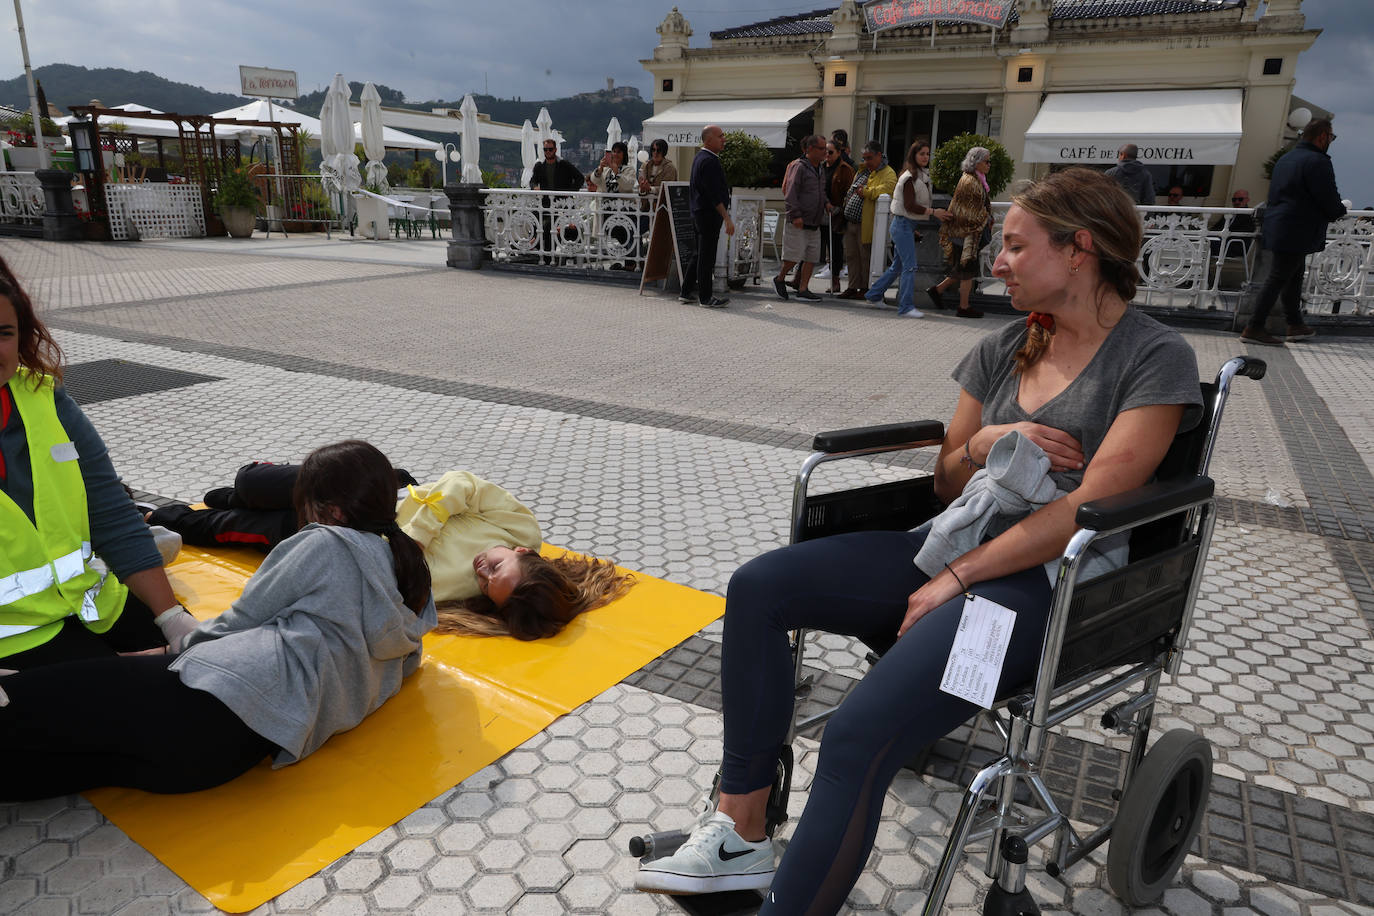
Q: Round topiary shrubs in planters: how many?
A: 2